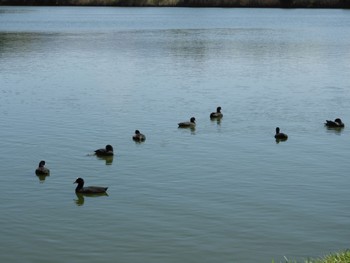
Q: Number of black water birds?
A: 8